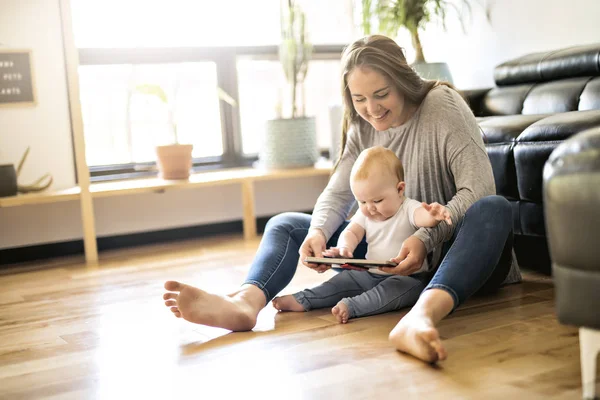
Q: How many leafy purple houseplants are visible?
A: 0